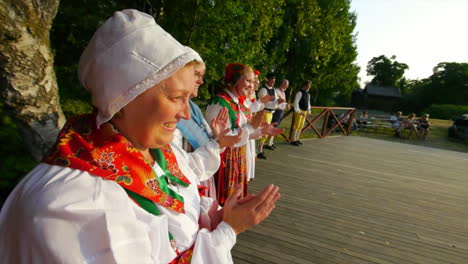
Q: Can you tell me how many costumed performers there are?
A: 7